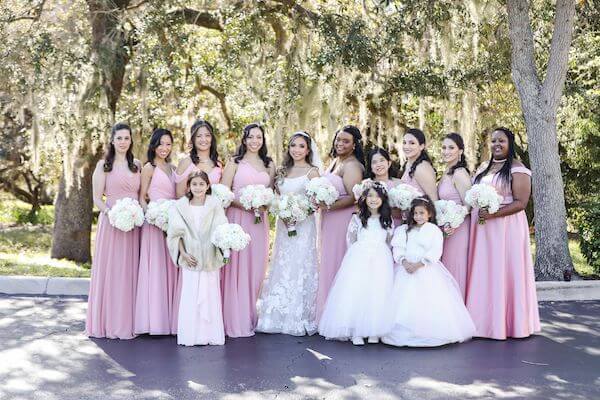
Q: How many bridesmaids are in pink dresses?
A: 9